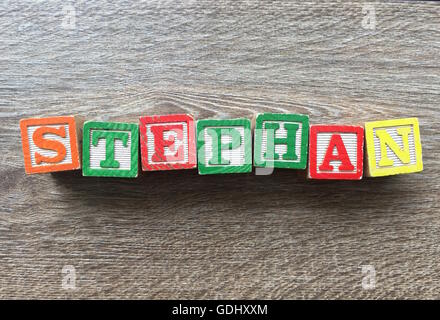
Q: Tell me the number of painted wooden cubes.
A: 7